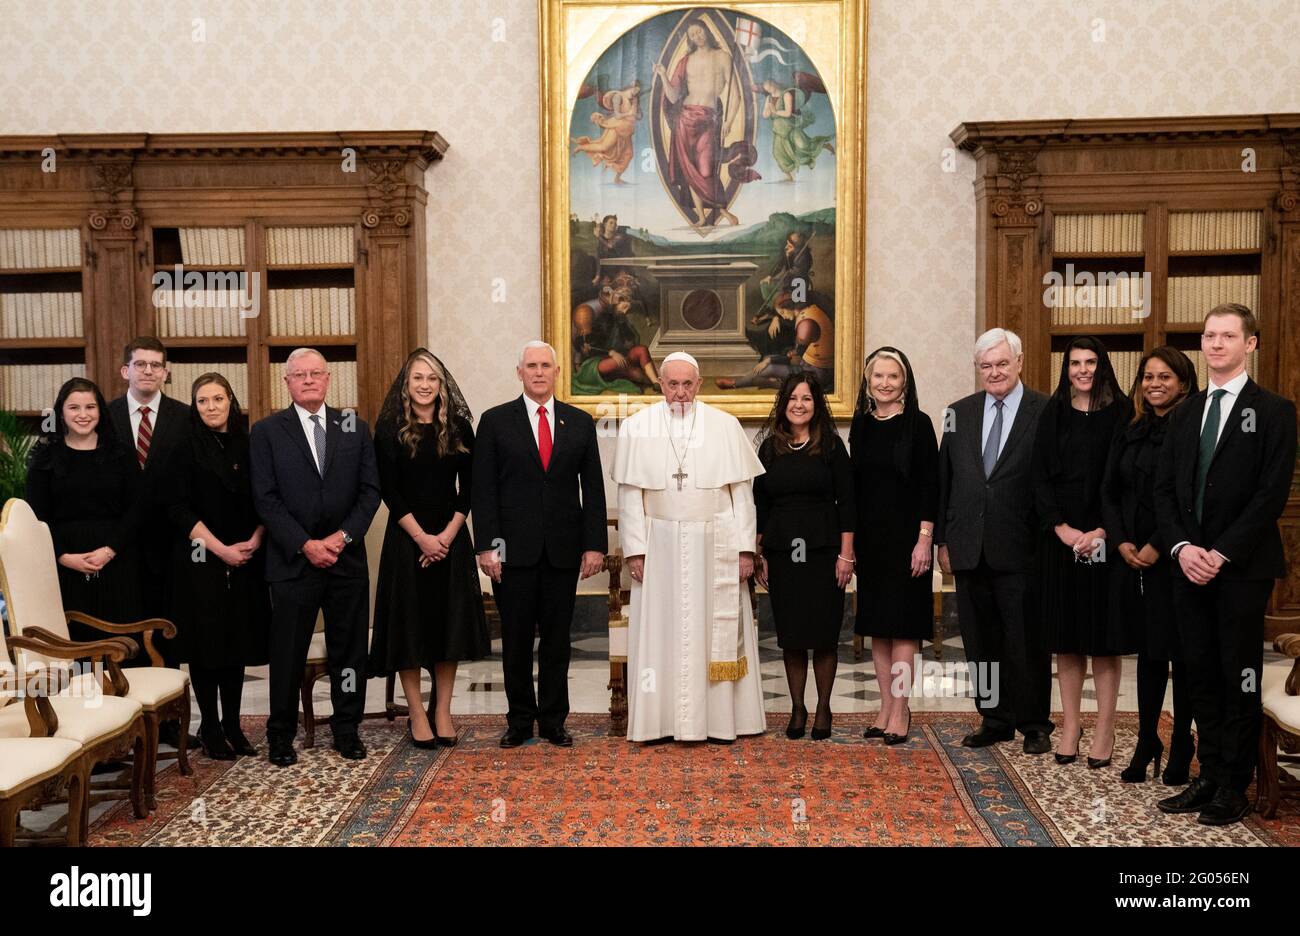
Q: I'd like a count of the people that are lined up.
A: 13